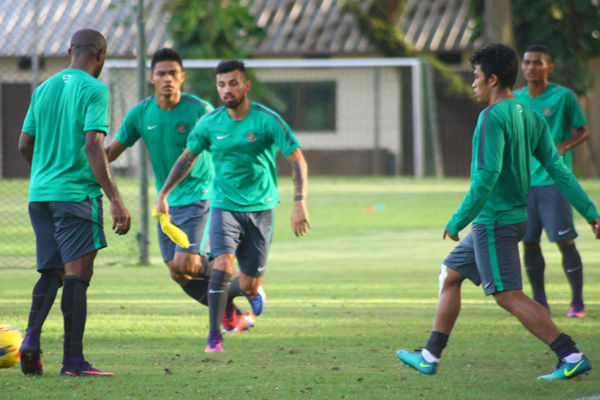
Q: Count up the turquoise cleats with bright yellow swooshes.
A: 2